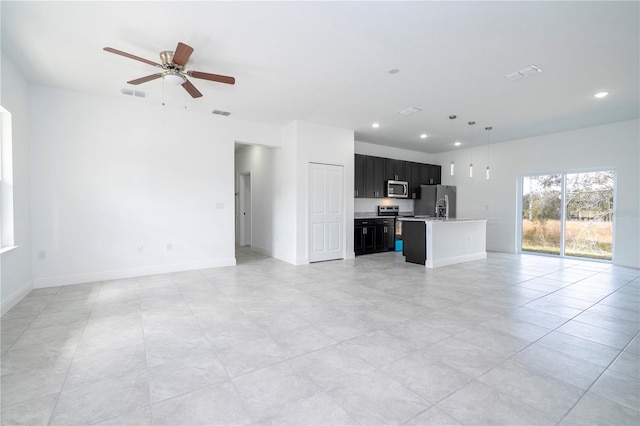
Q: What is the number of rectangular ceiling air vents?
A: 4